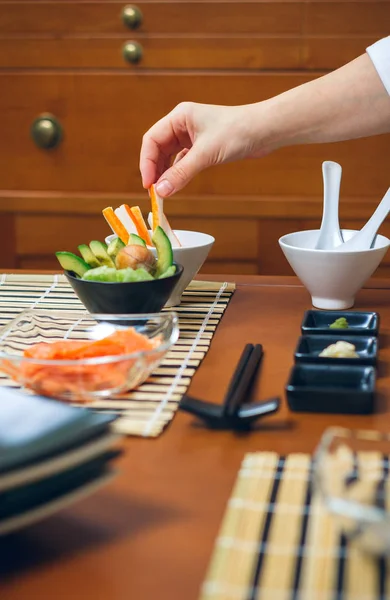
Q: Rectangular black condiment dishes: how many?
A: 3